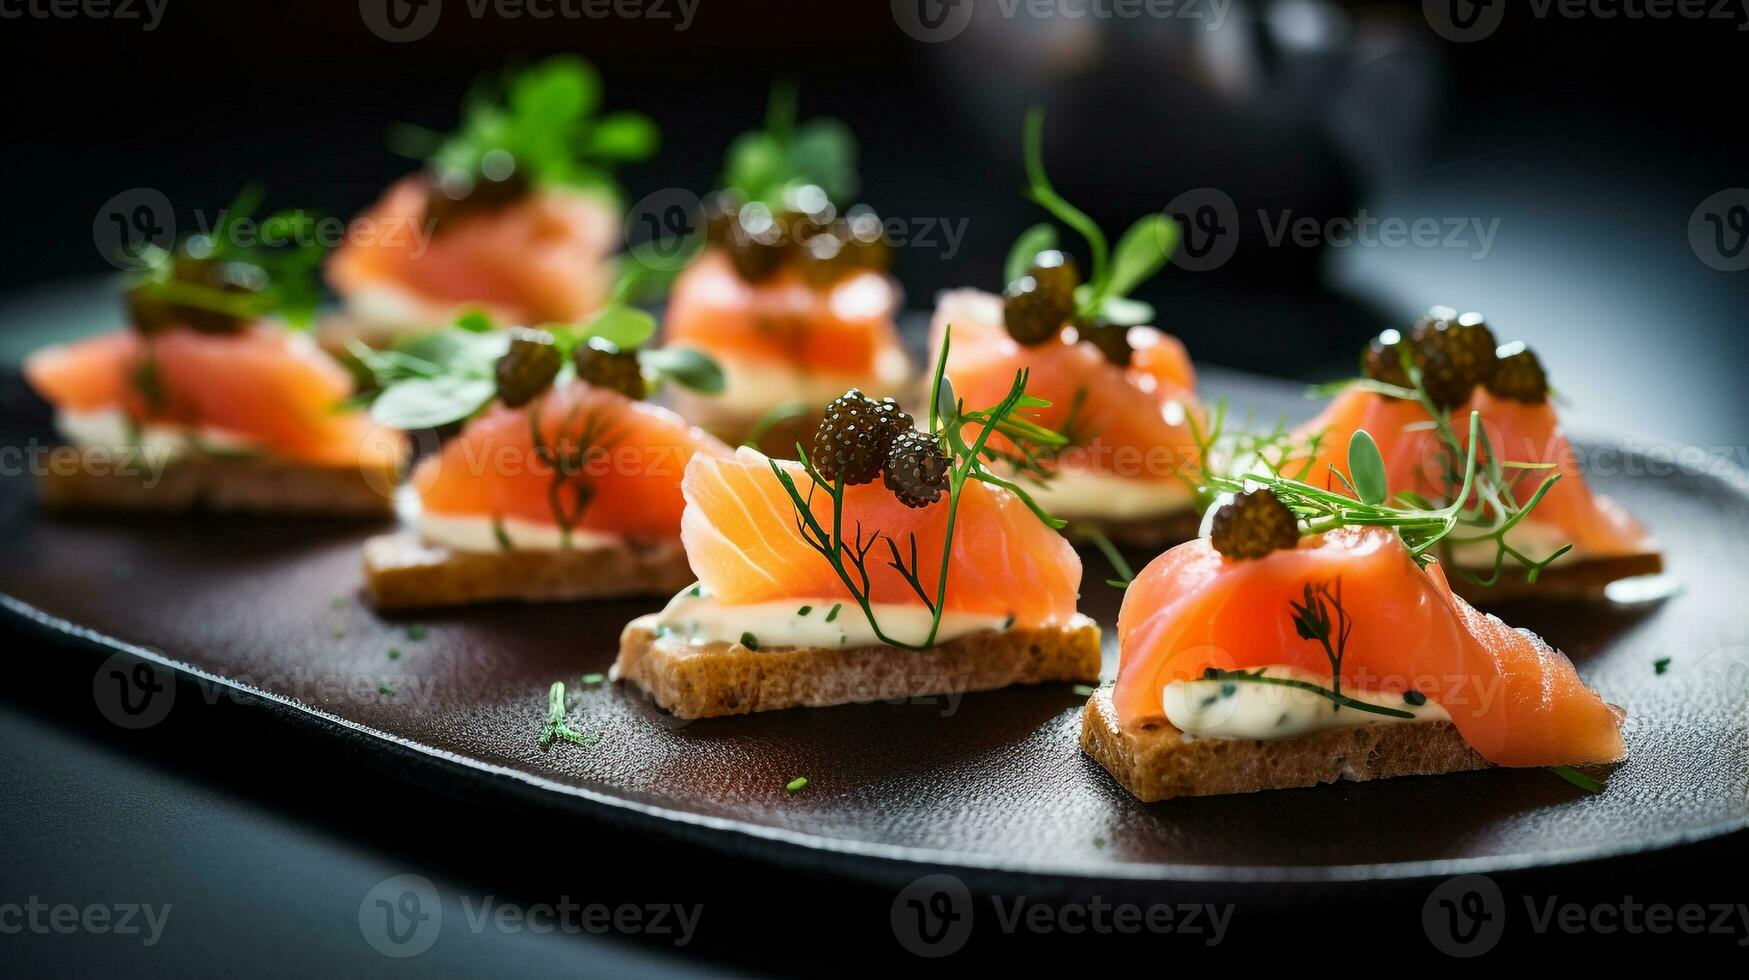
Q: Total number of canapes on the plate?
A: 8